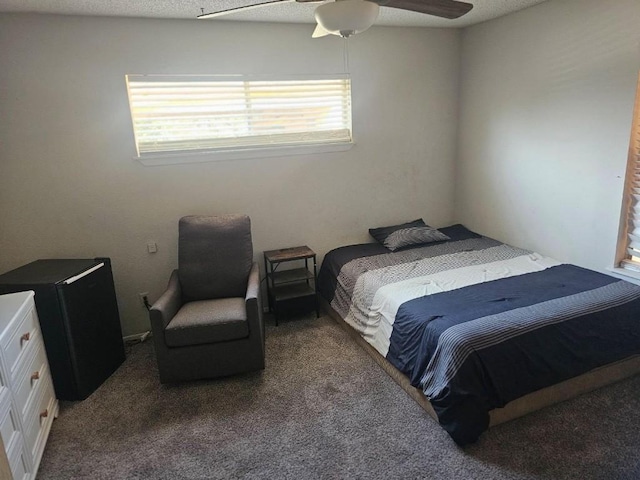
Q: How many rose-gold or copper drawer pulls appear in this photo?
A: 3